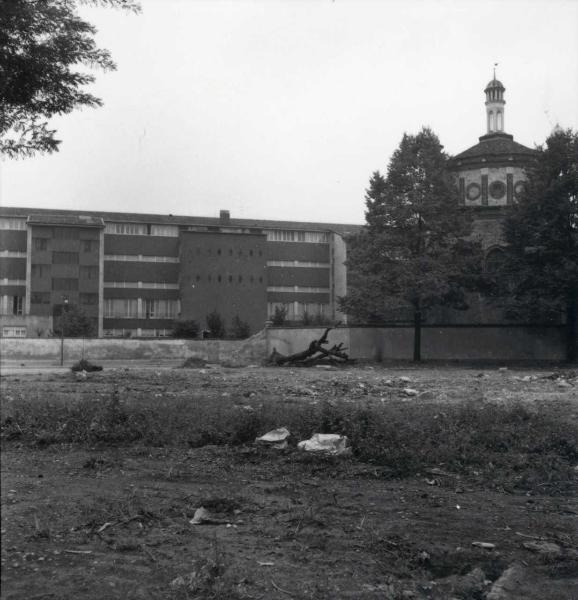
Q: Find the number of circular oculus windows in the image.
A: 3